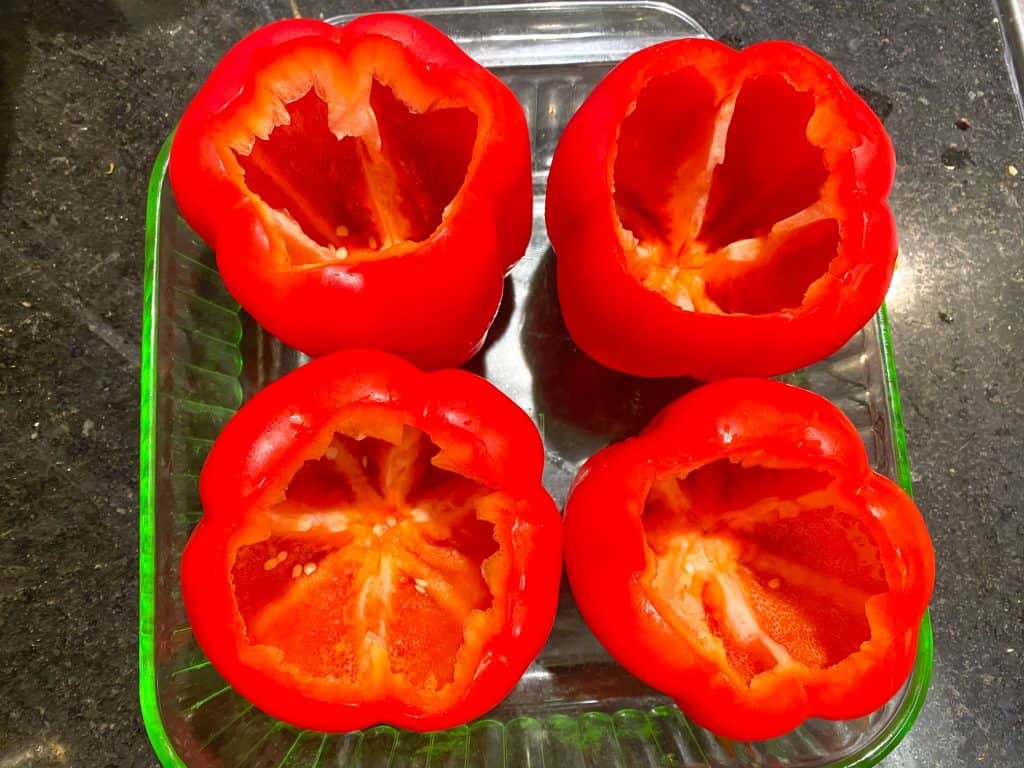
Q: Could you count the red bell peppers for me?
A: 4